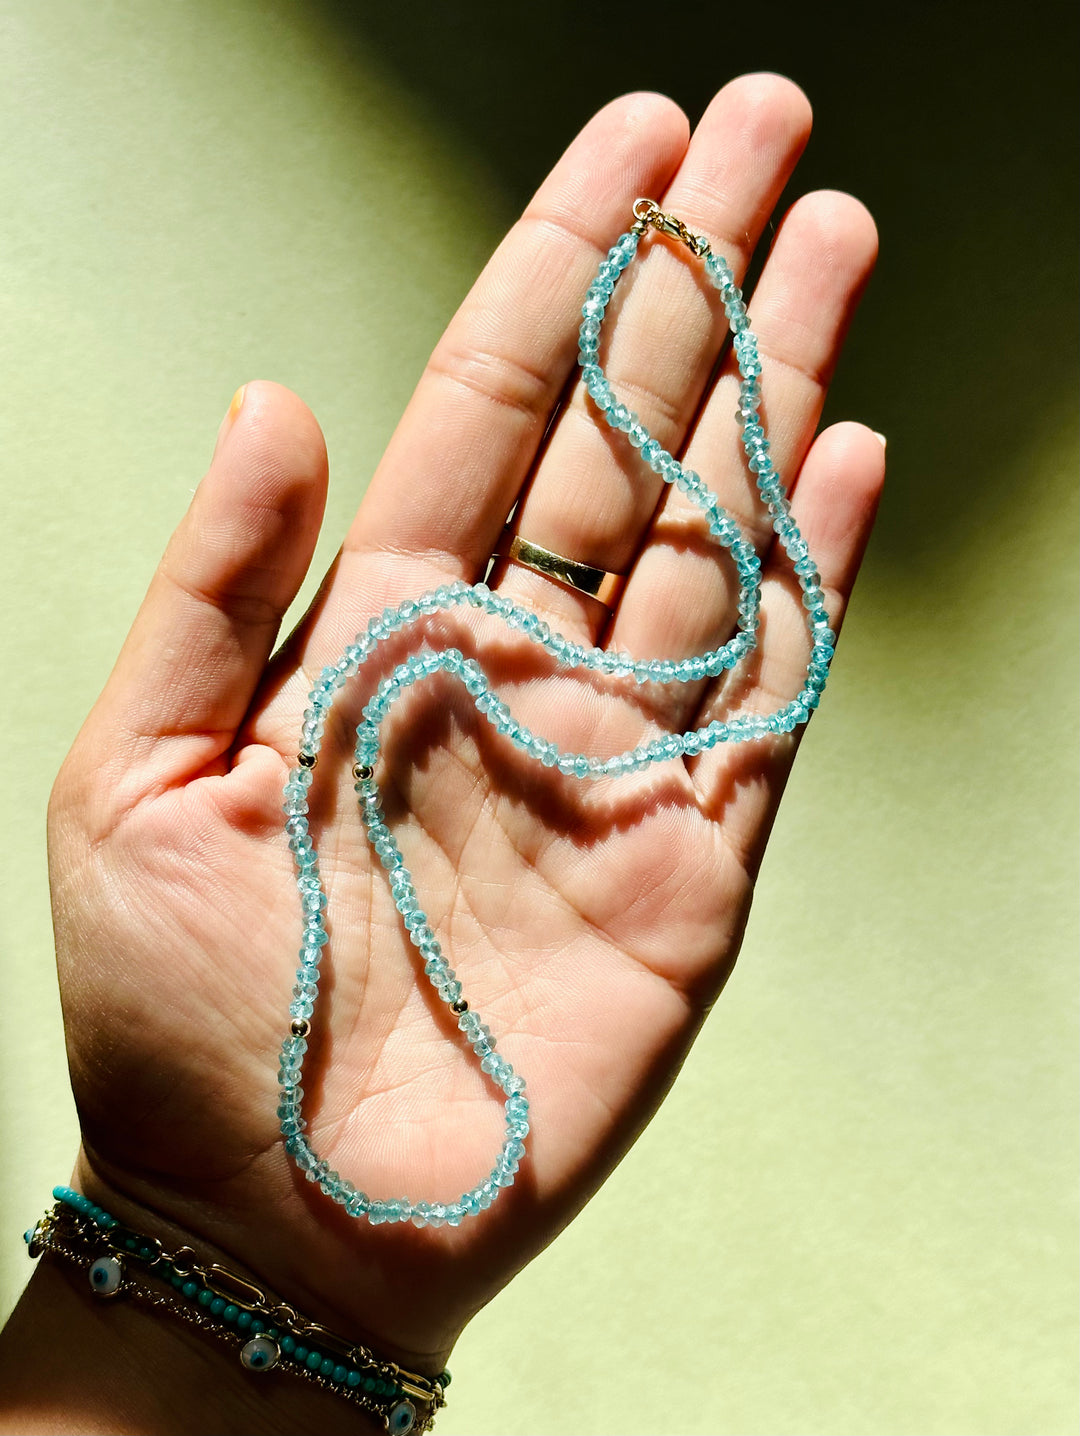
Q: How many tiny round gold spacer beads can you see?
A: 4